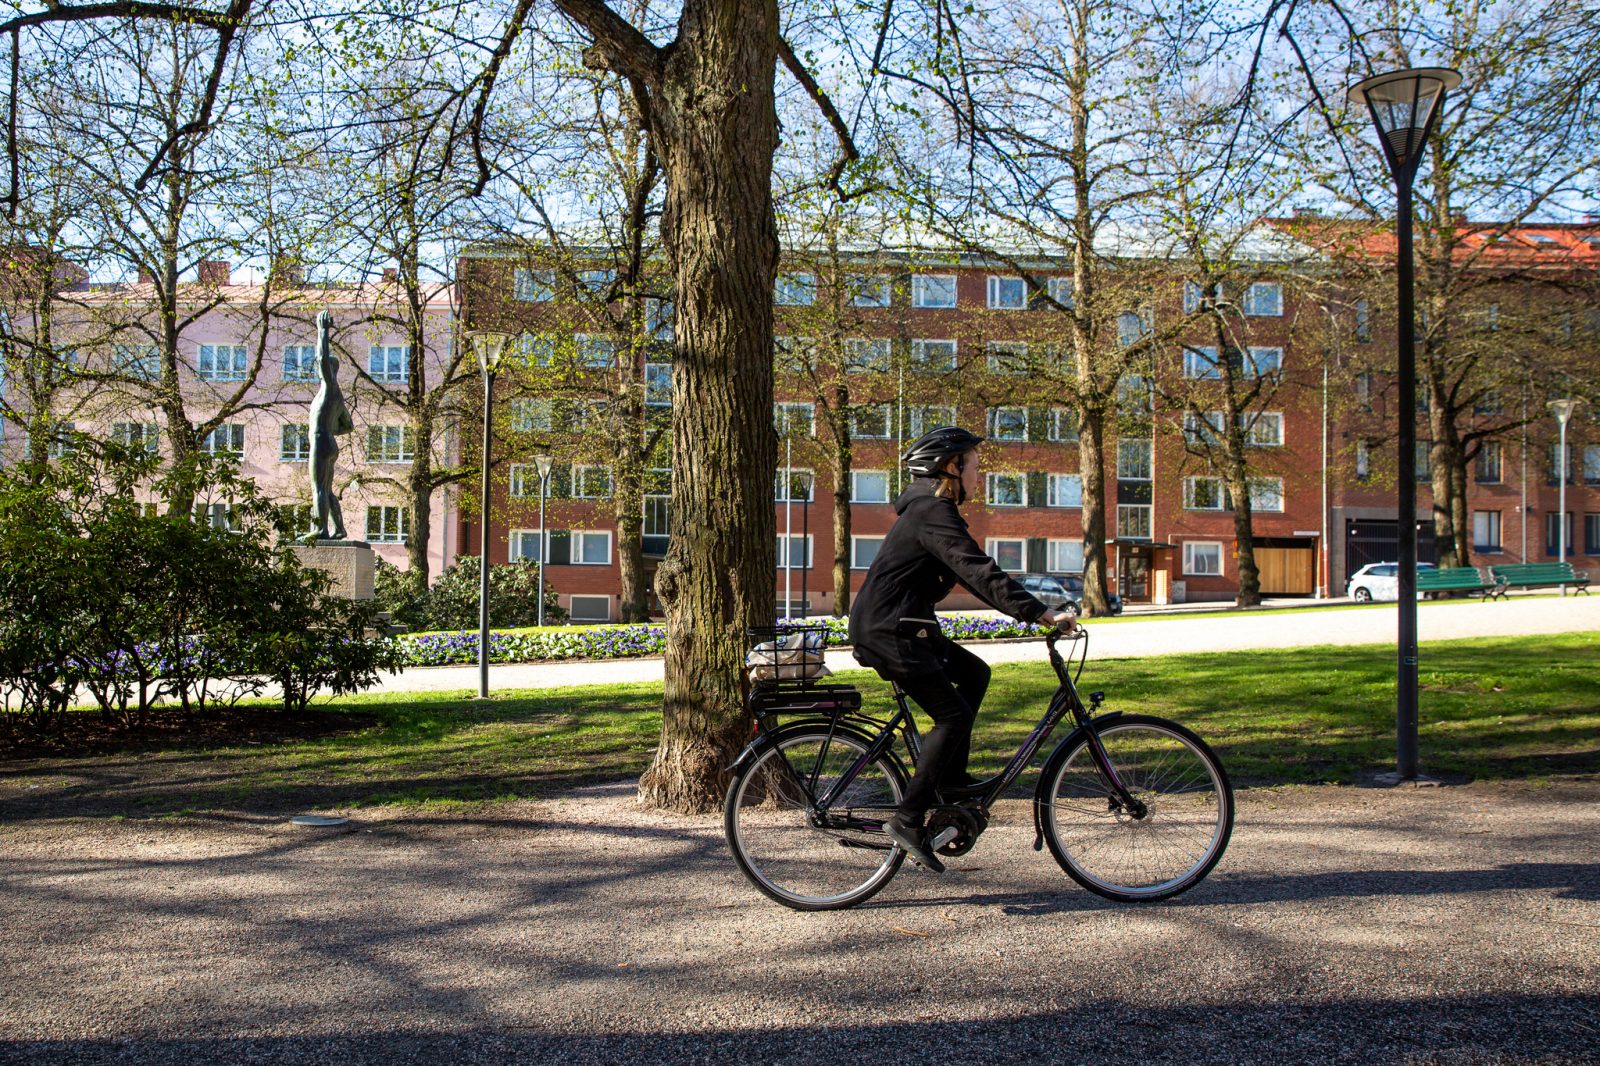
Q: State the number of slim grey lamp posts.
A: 5